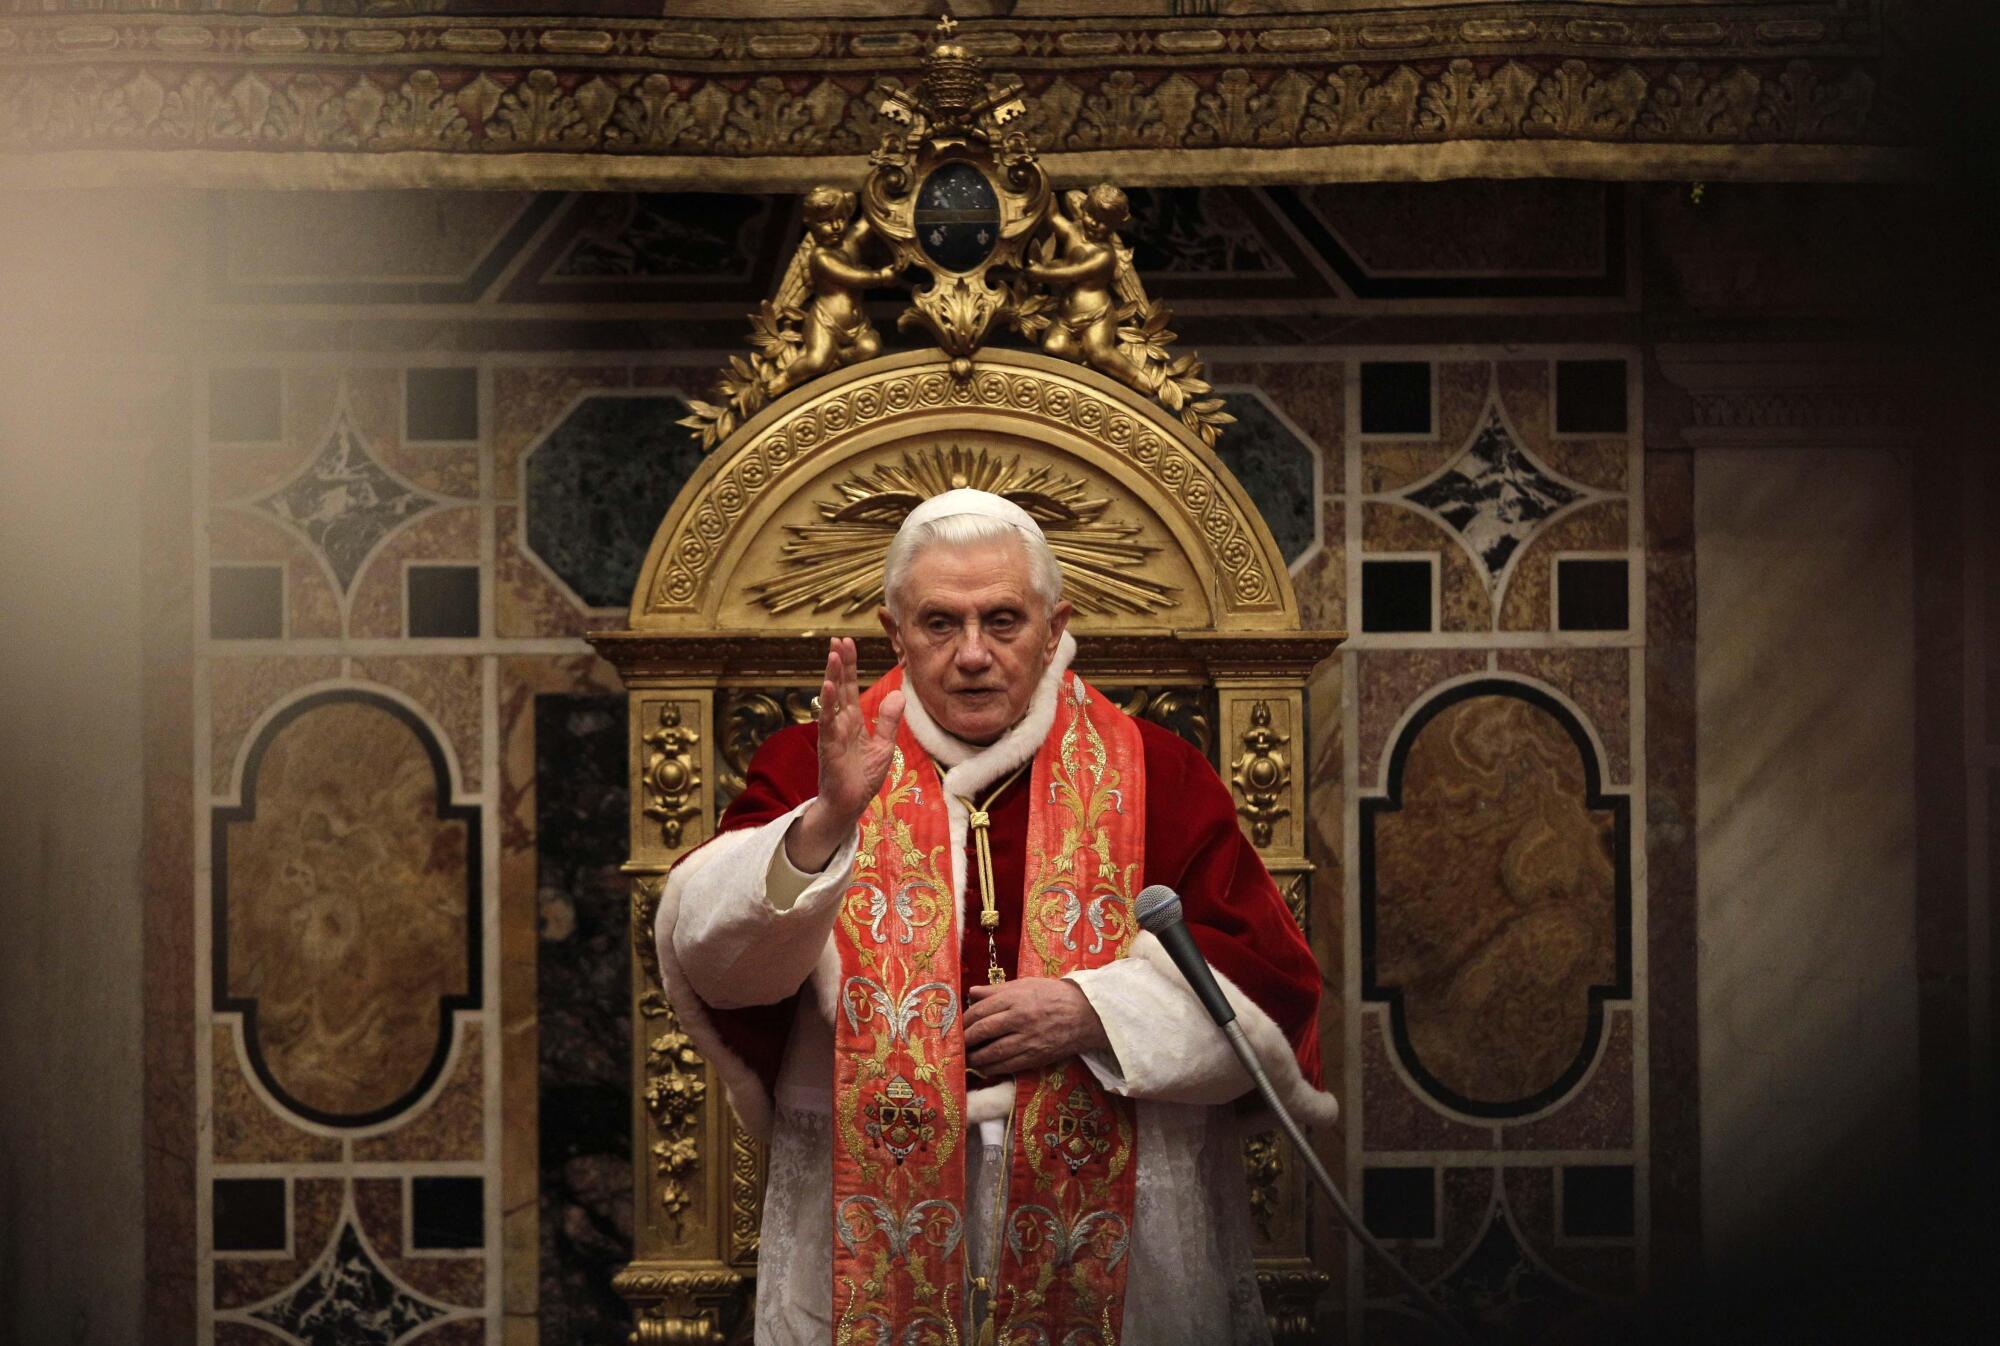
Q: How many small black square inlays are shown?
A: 12